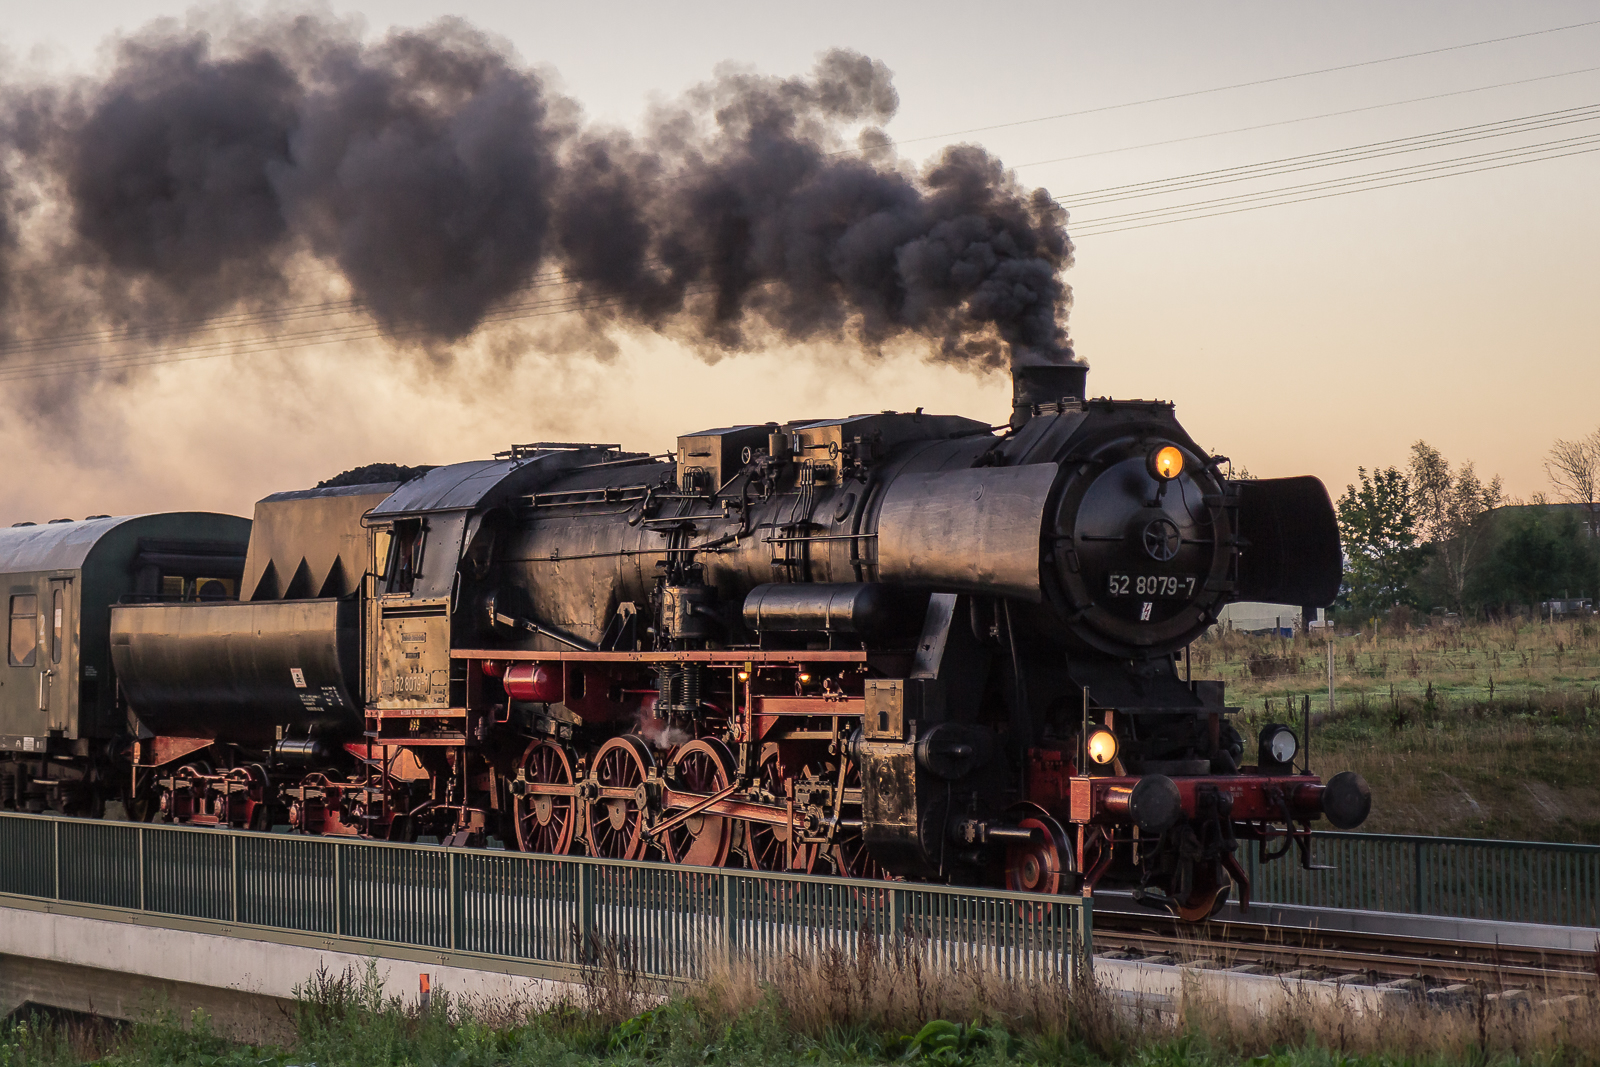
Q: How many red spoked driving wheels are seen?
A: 5